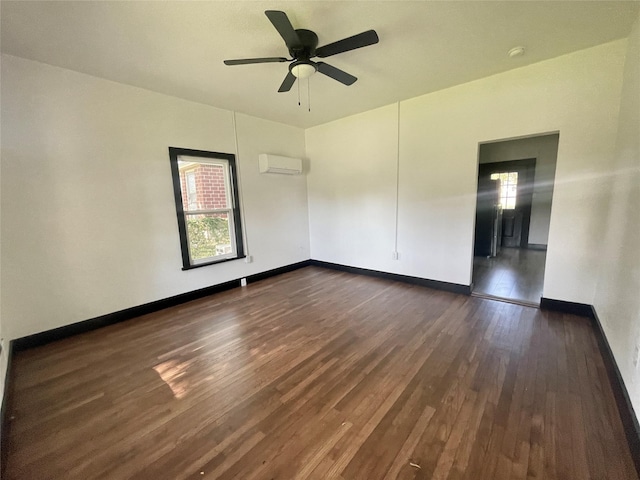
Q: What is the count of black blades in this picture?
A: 5